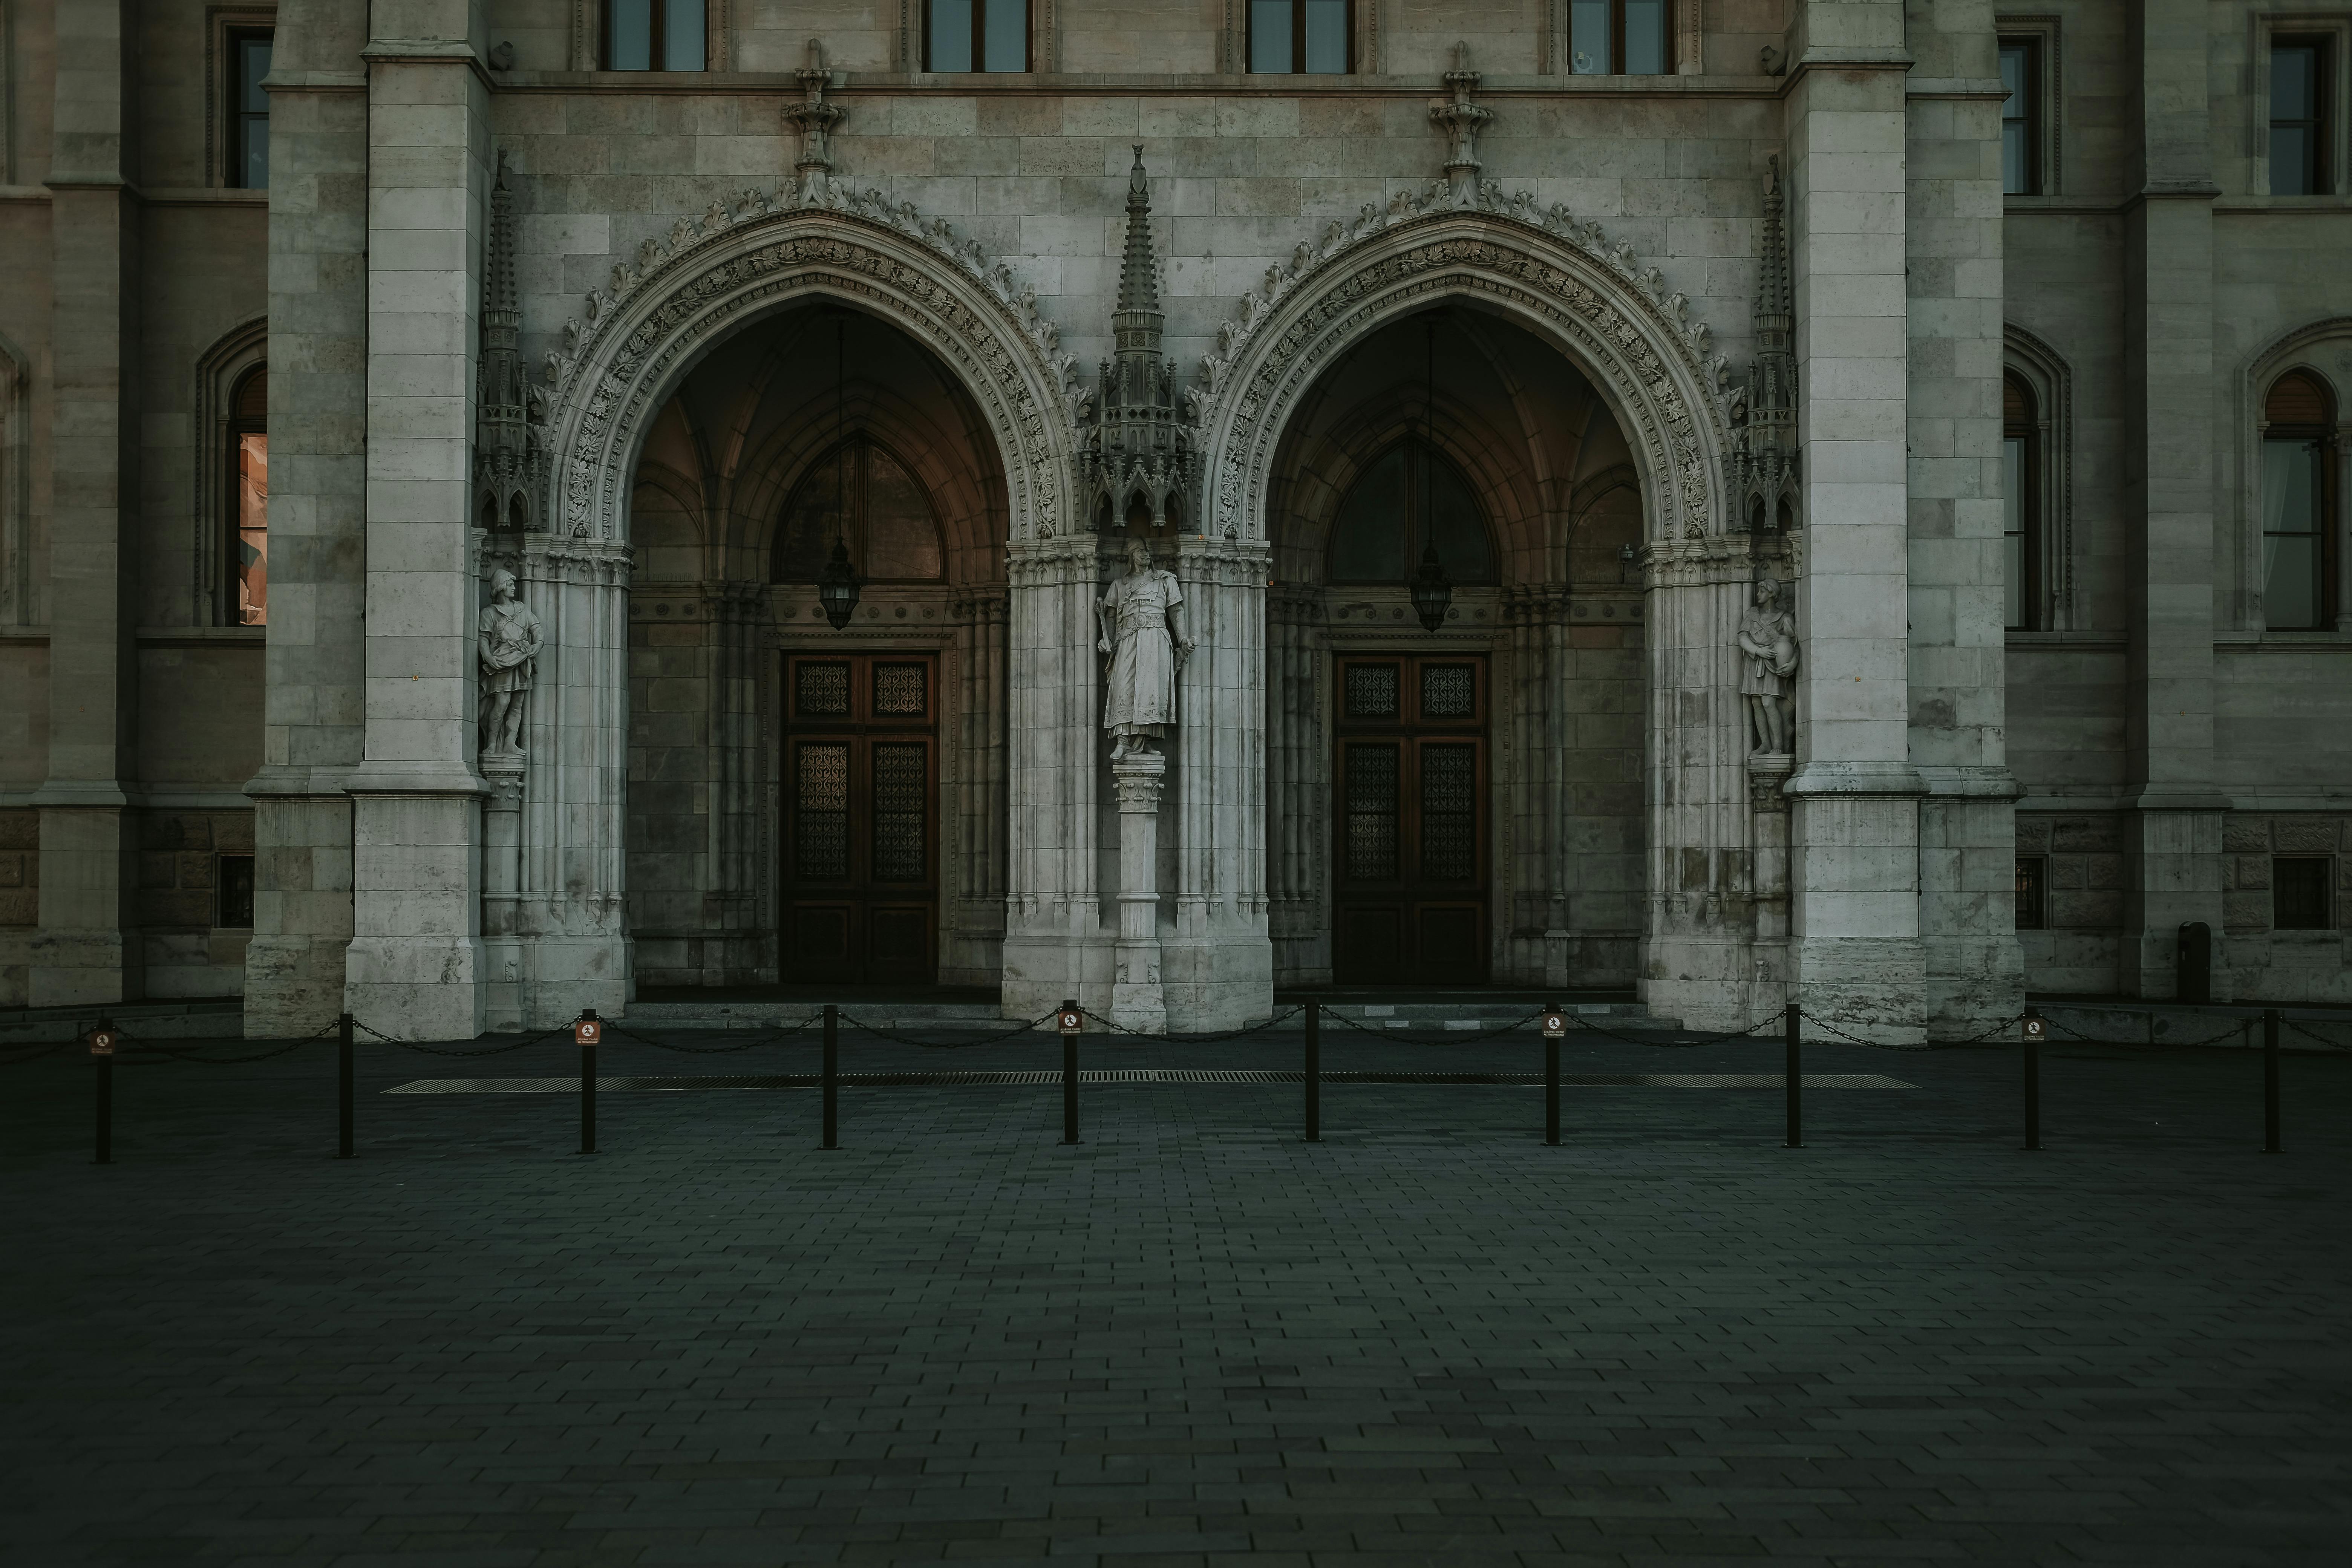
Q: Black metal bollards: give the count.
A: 10